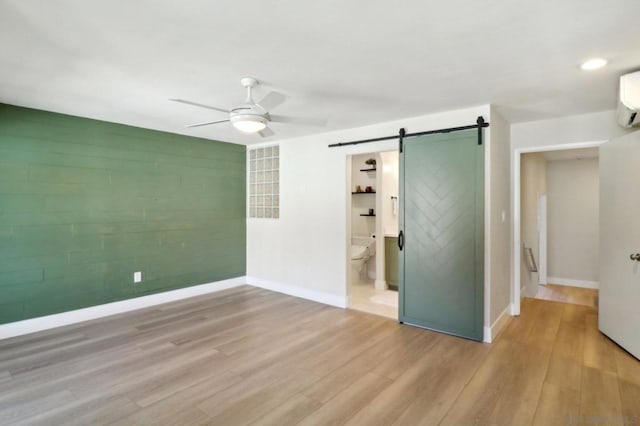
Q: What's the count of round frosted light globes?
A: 1